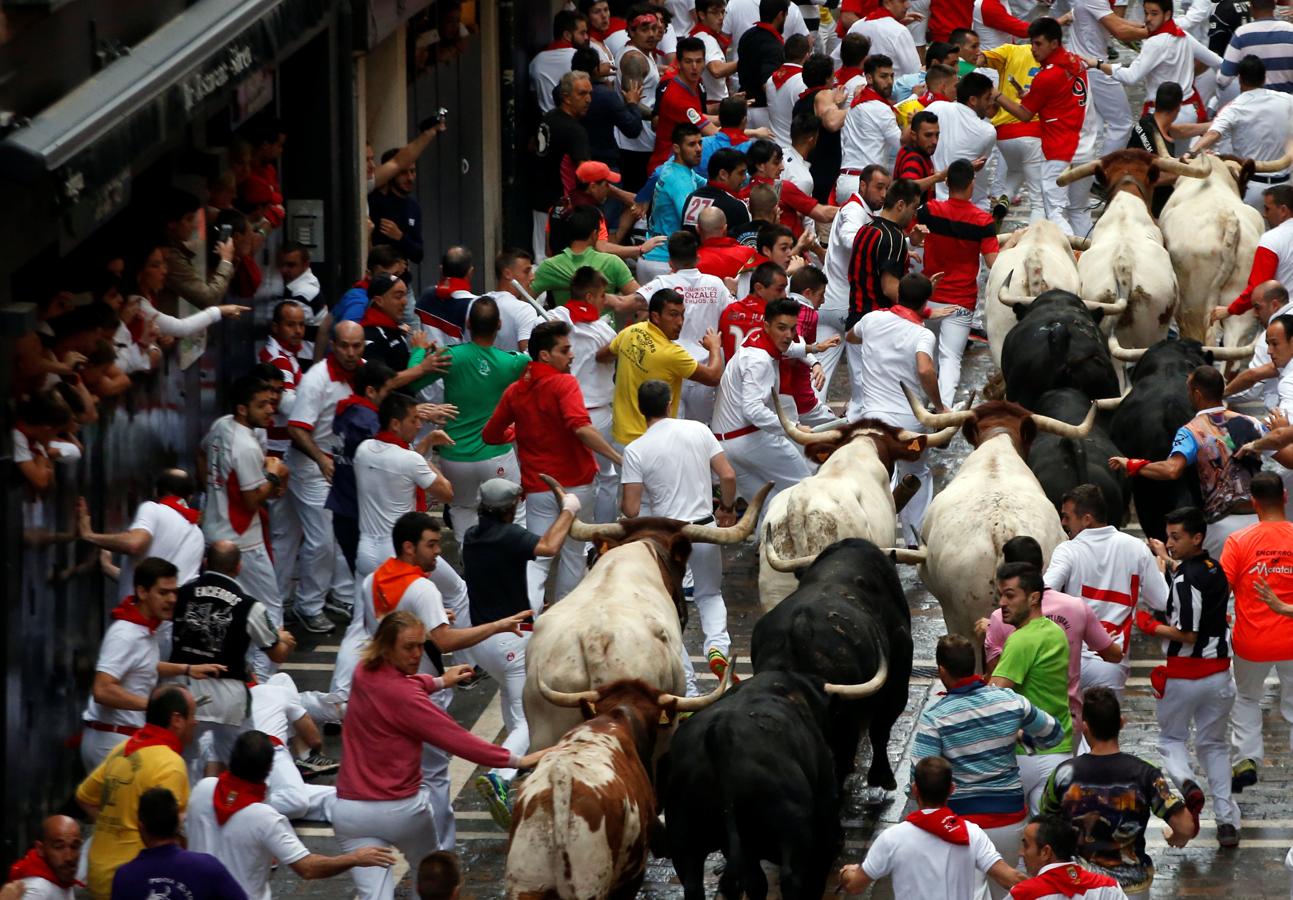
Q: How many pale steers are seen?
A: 6